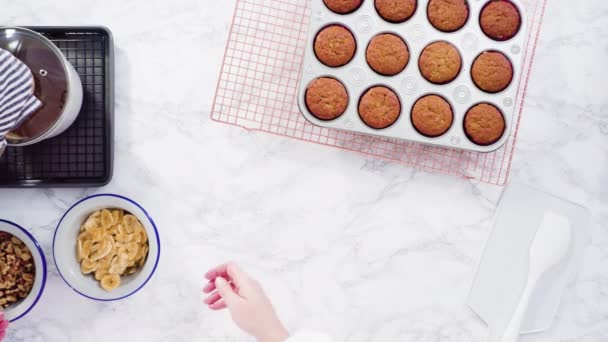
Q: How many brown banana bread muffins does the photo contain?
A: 12